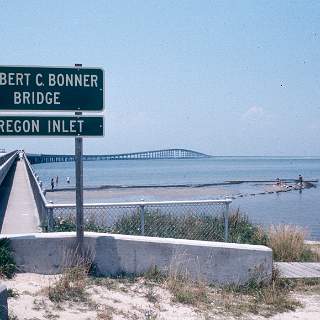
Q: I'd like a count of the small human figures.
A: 5